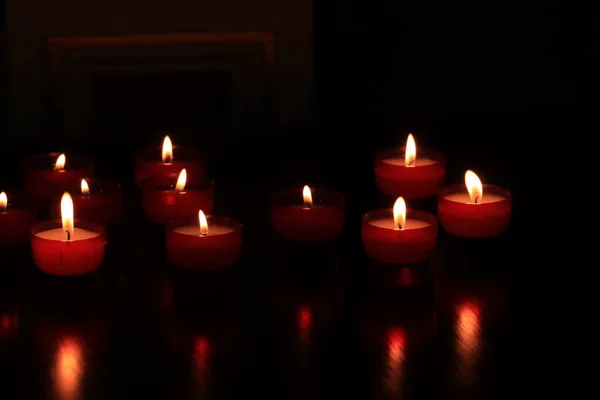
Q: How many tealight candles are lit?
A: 11